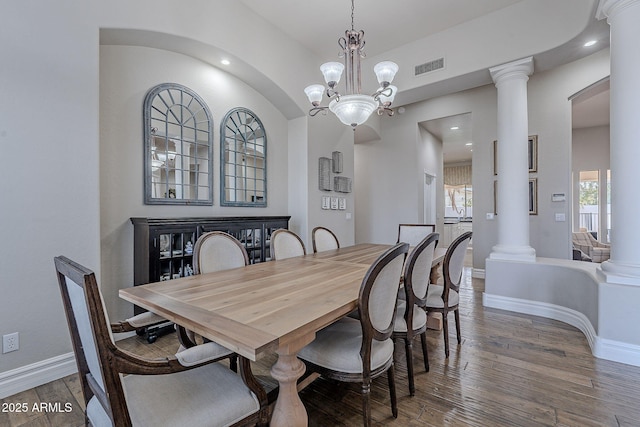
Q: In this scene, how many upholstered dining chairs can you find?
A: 8